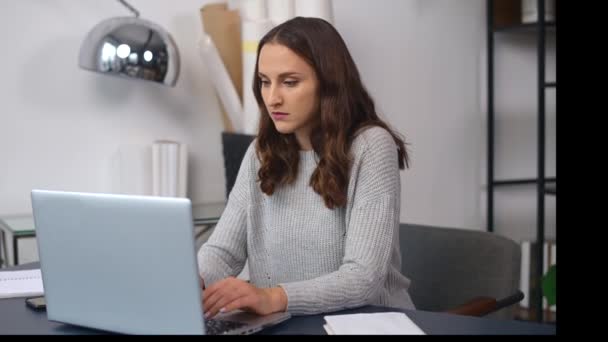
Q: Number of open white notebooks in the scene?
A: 1